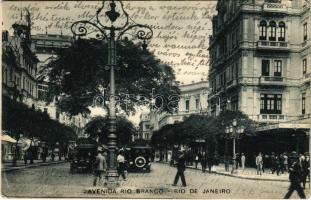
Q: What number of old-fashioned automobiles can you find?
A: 2